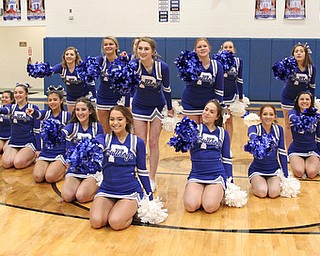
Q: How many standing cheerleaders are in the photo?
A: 7